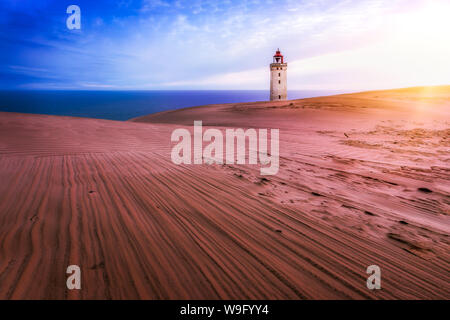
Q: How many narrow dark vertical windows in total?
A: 3